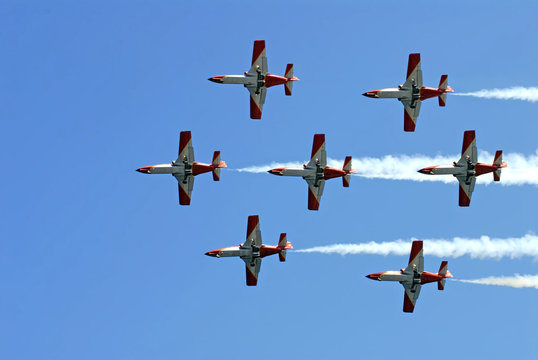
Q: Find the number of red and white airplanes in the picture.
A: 7